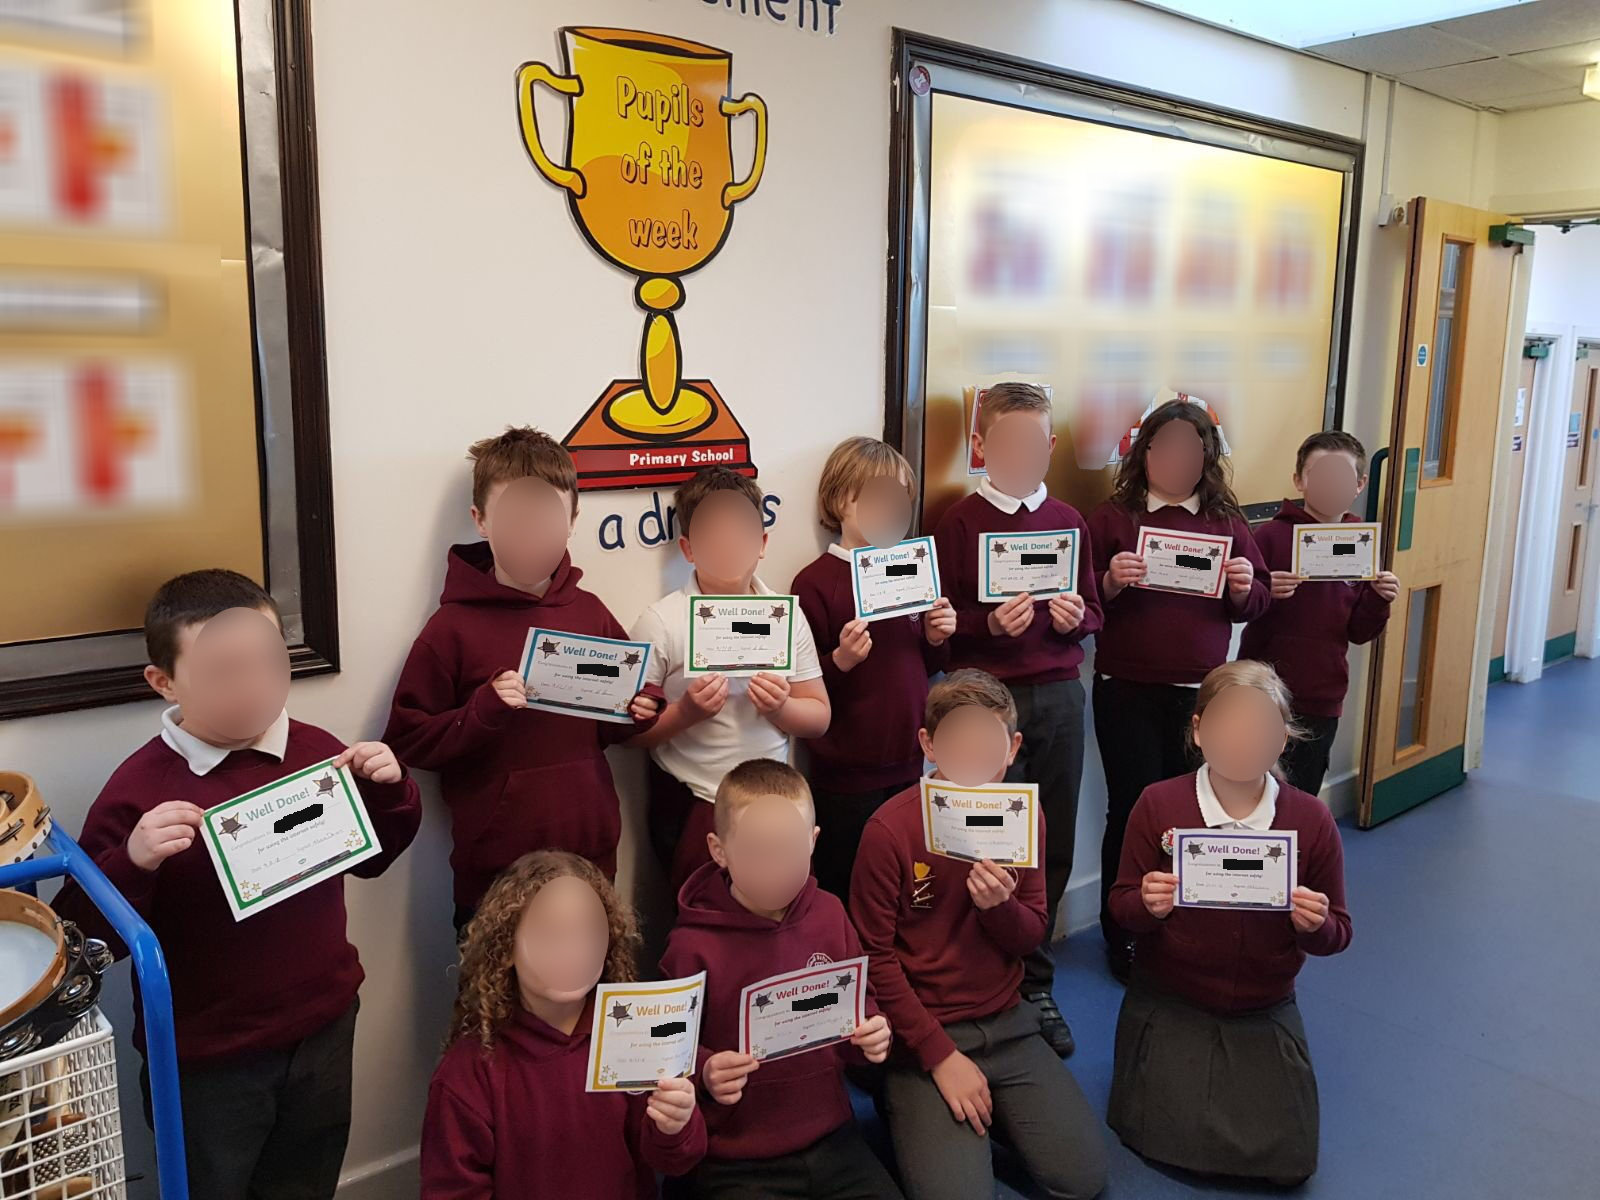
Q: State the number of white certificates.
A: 11